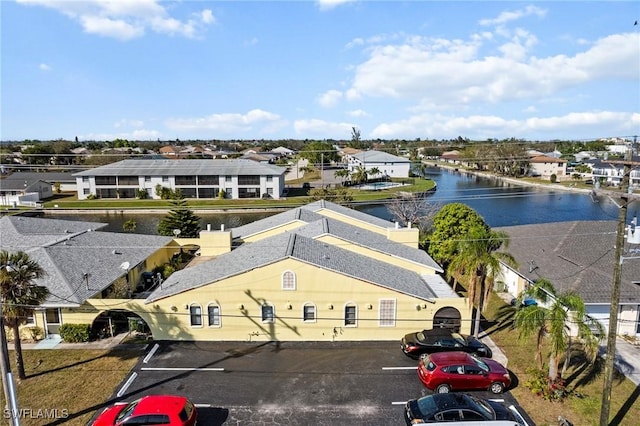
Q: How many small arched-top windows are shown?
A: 6